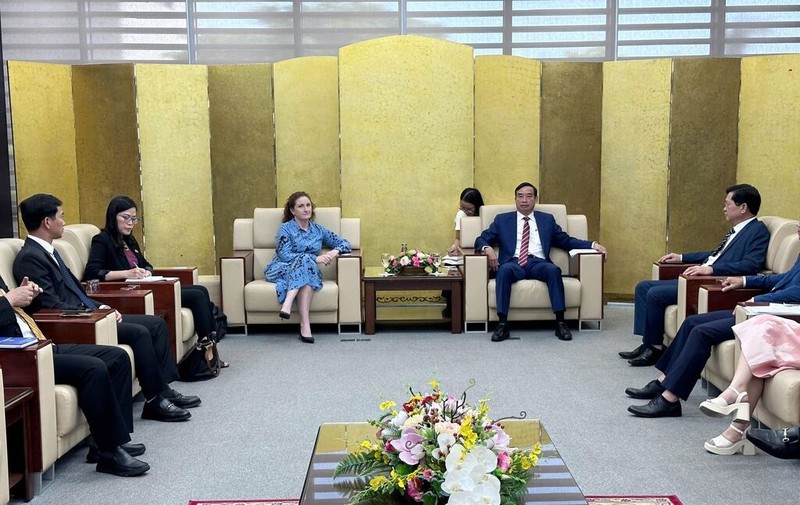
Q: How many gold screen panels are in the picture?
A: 11